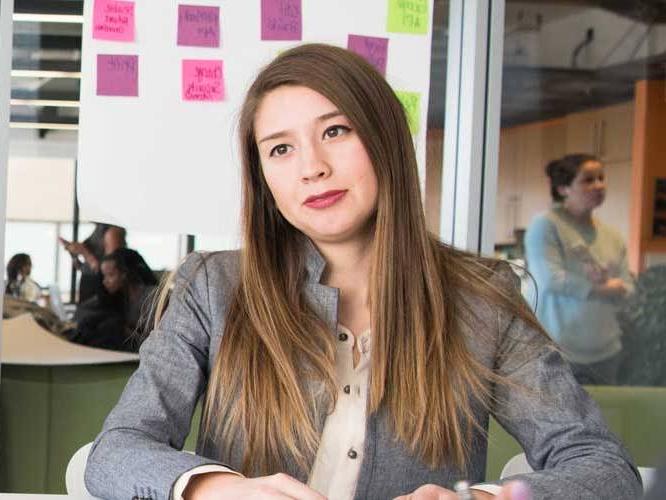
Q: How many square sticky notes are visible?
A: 8